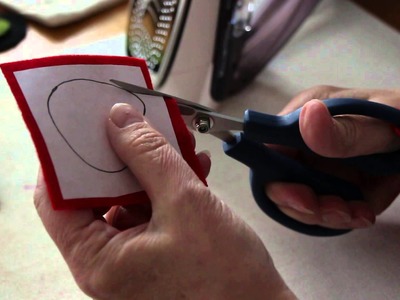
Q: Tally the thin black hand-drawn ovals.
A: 1